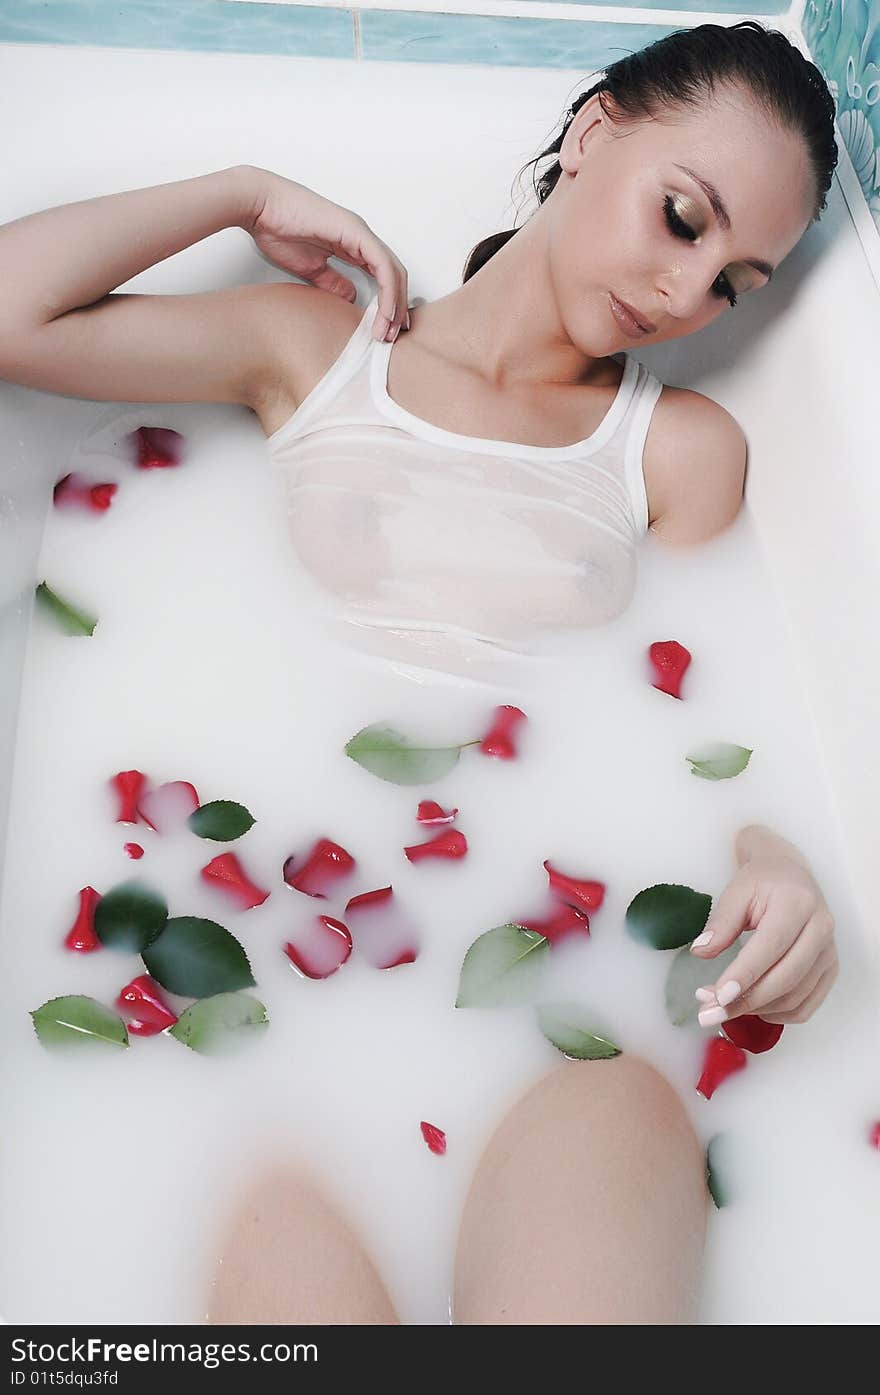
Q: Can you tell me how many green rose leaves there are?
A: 13